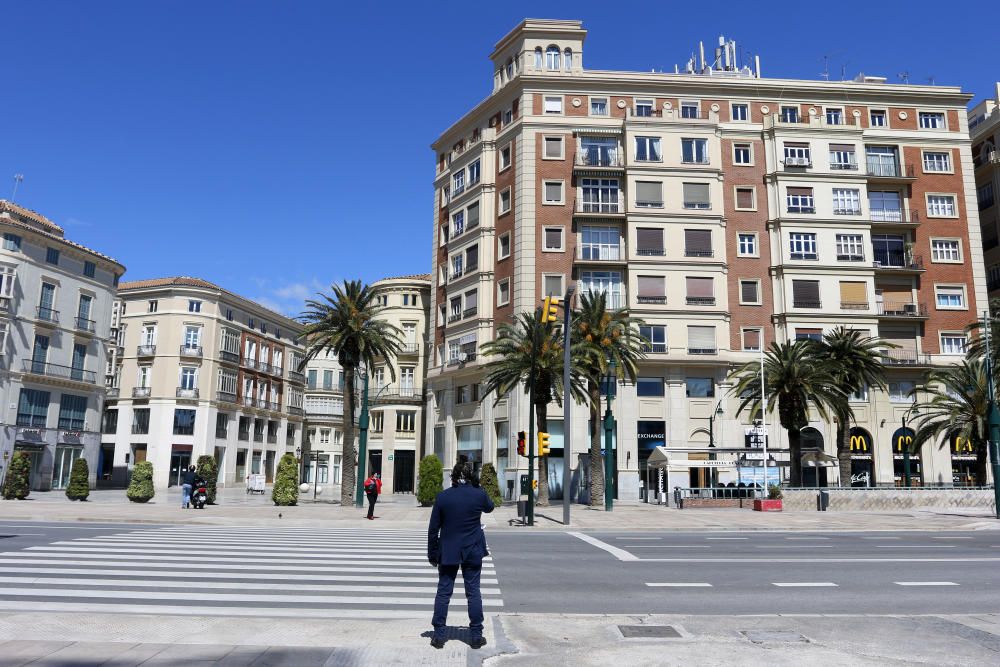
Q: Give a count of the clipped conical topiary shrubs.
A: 7